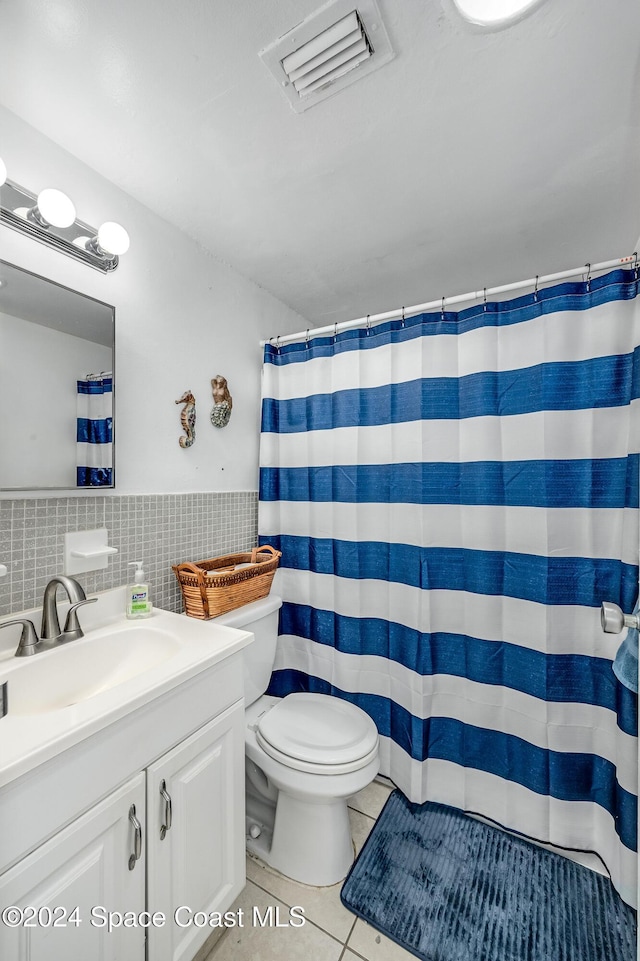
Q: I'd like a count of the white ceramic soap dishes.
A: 1